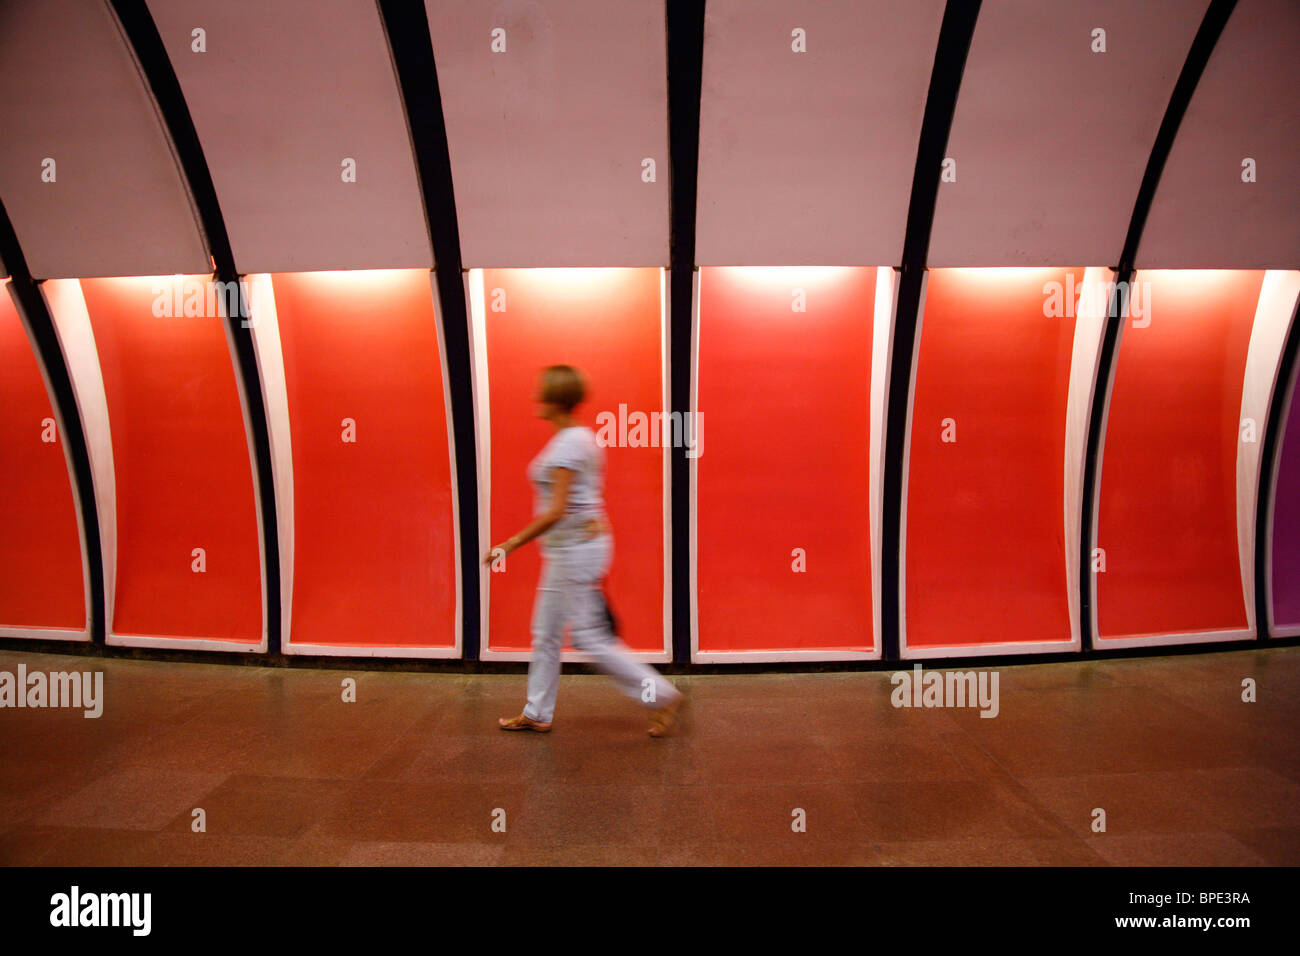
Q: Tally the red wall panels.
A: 7